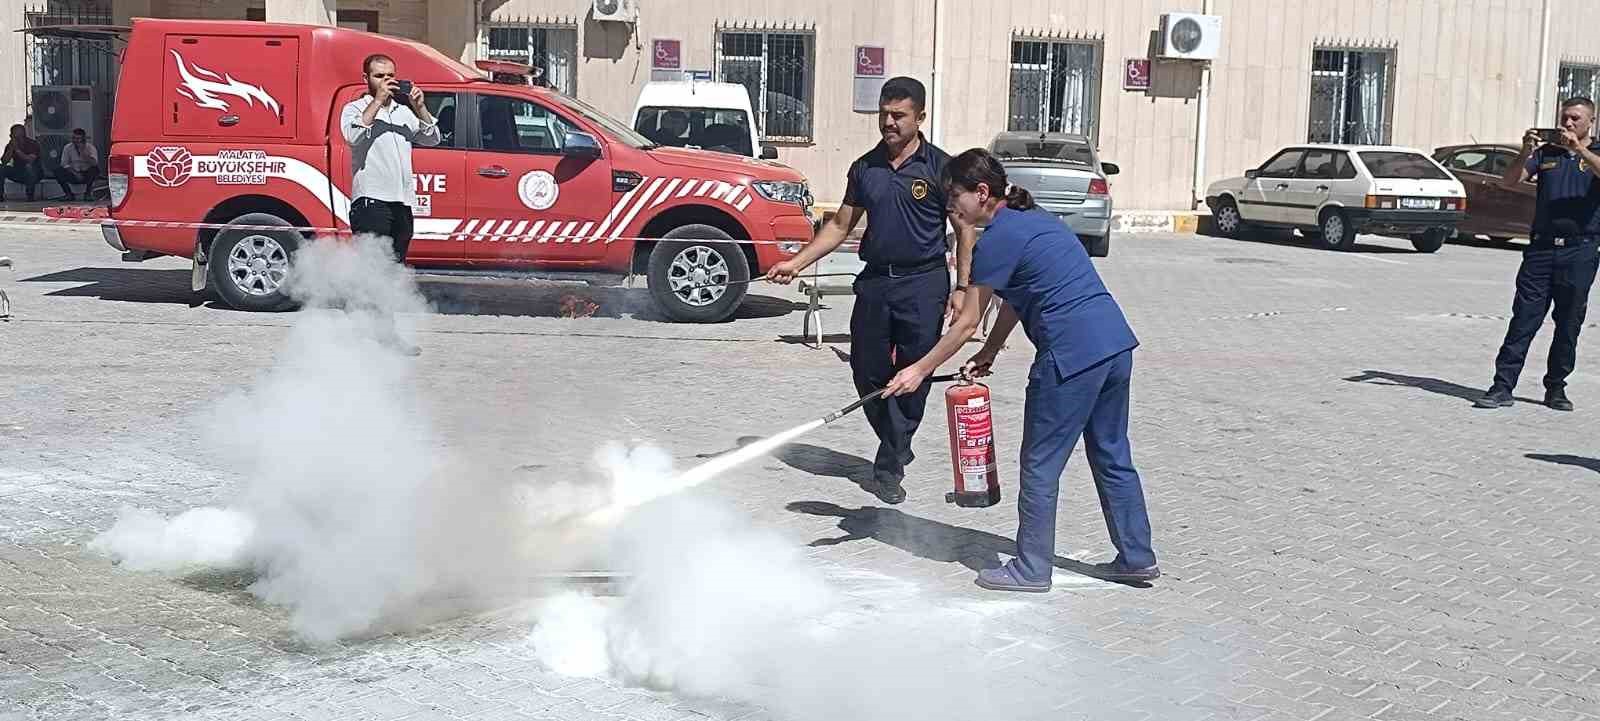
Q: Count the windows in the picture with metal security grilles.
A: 6